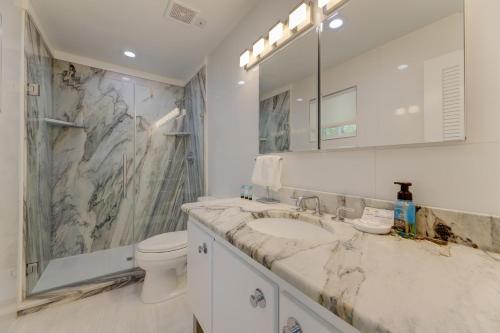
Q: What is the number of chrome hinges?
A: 2